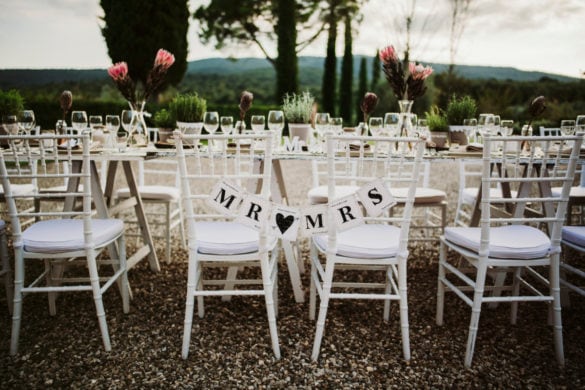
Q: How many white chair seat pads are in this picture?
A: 13